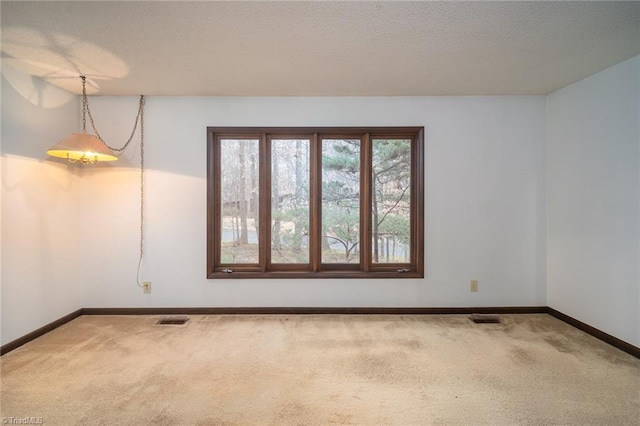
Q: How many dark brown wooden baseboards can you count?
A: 3